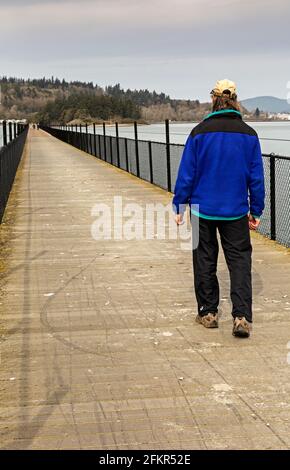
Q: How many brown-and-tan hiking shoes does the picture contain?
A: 2